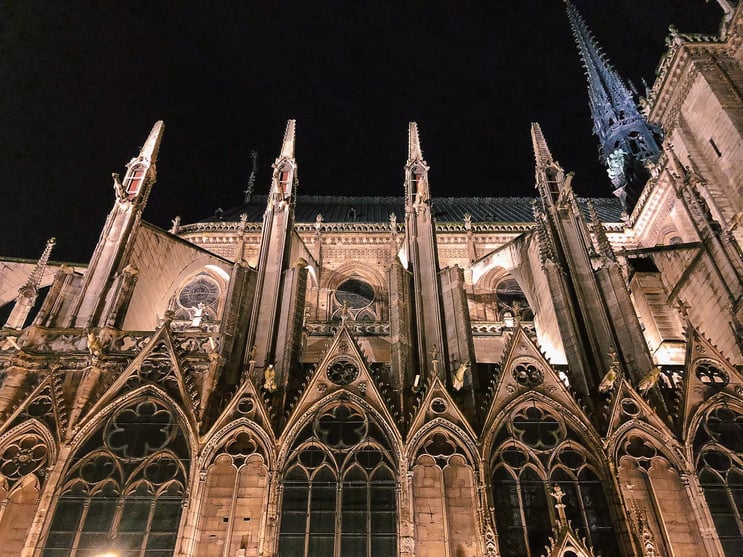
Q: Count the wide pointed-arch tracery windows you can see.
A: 4